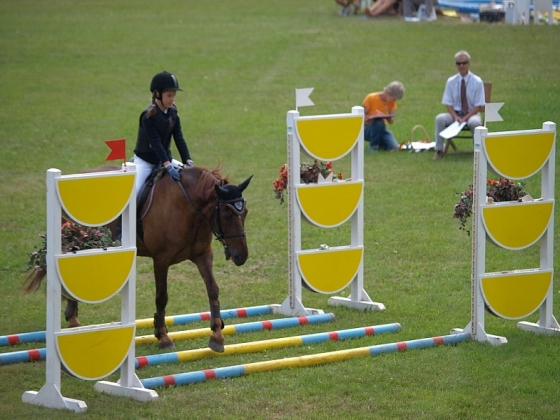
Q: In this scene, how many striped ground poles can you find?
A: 4